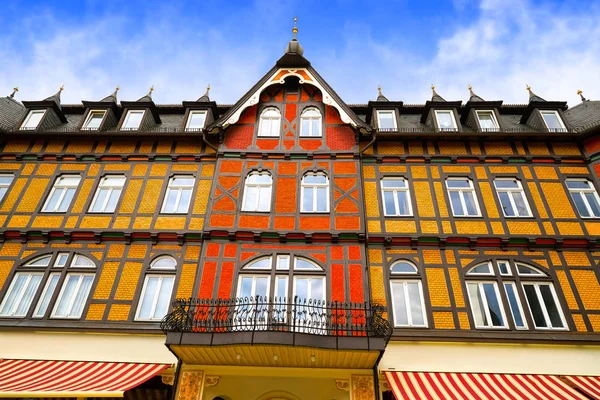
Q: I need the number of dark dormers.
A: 8